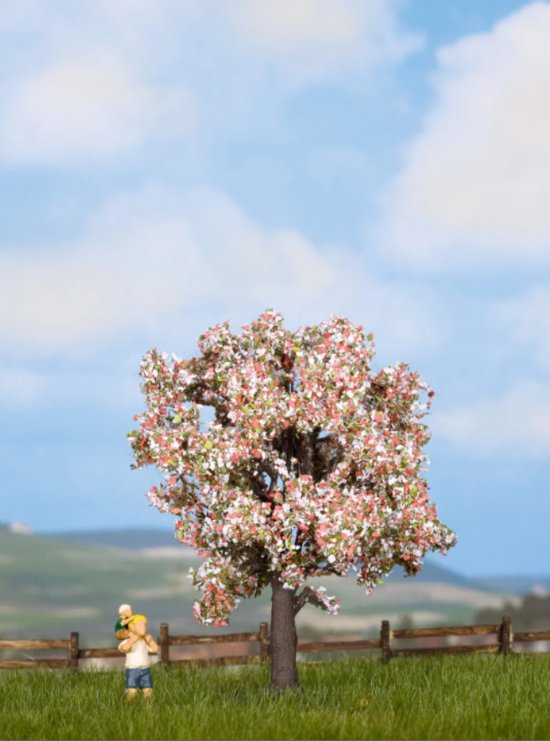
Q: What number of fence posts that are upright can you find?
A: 5